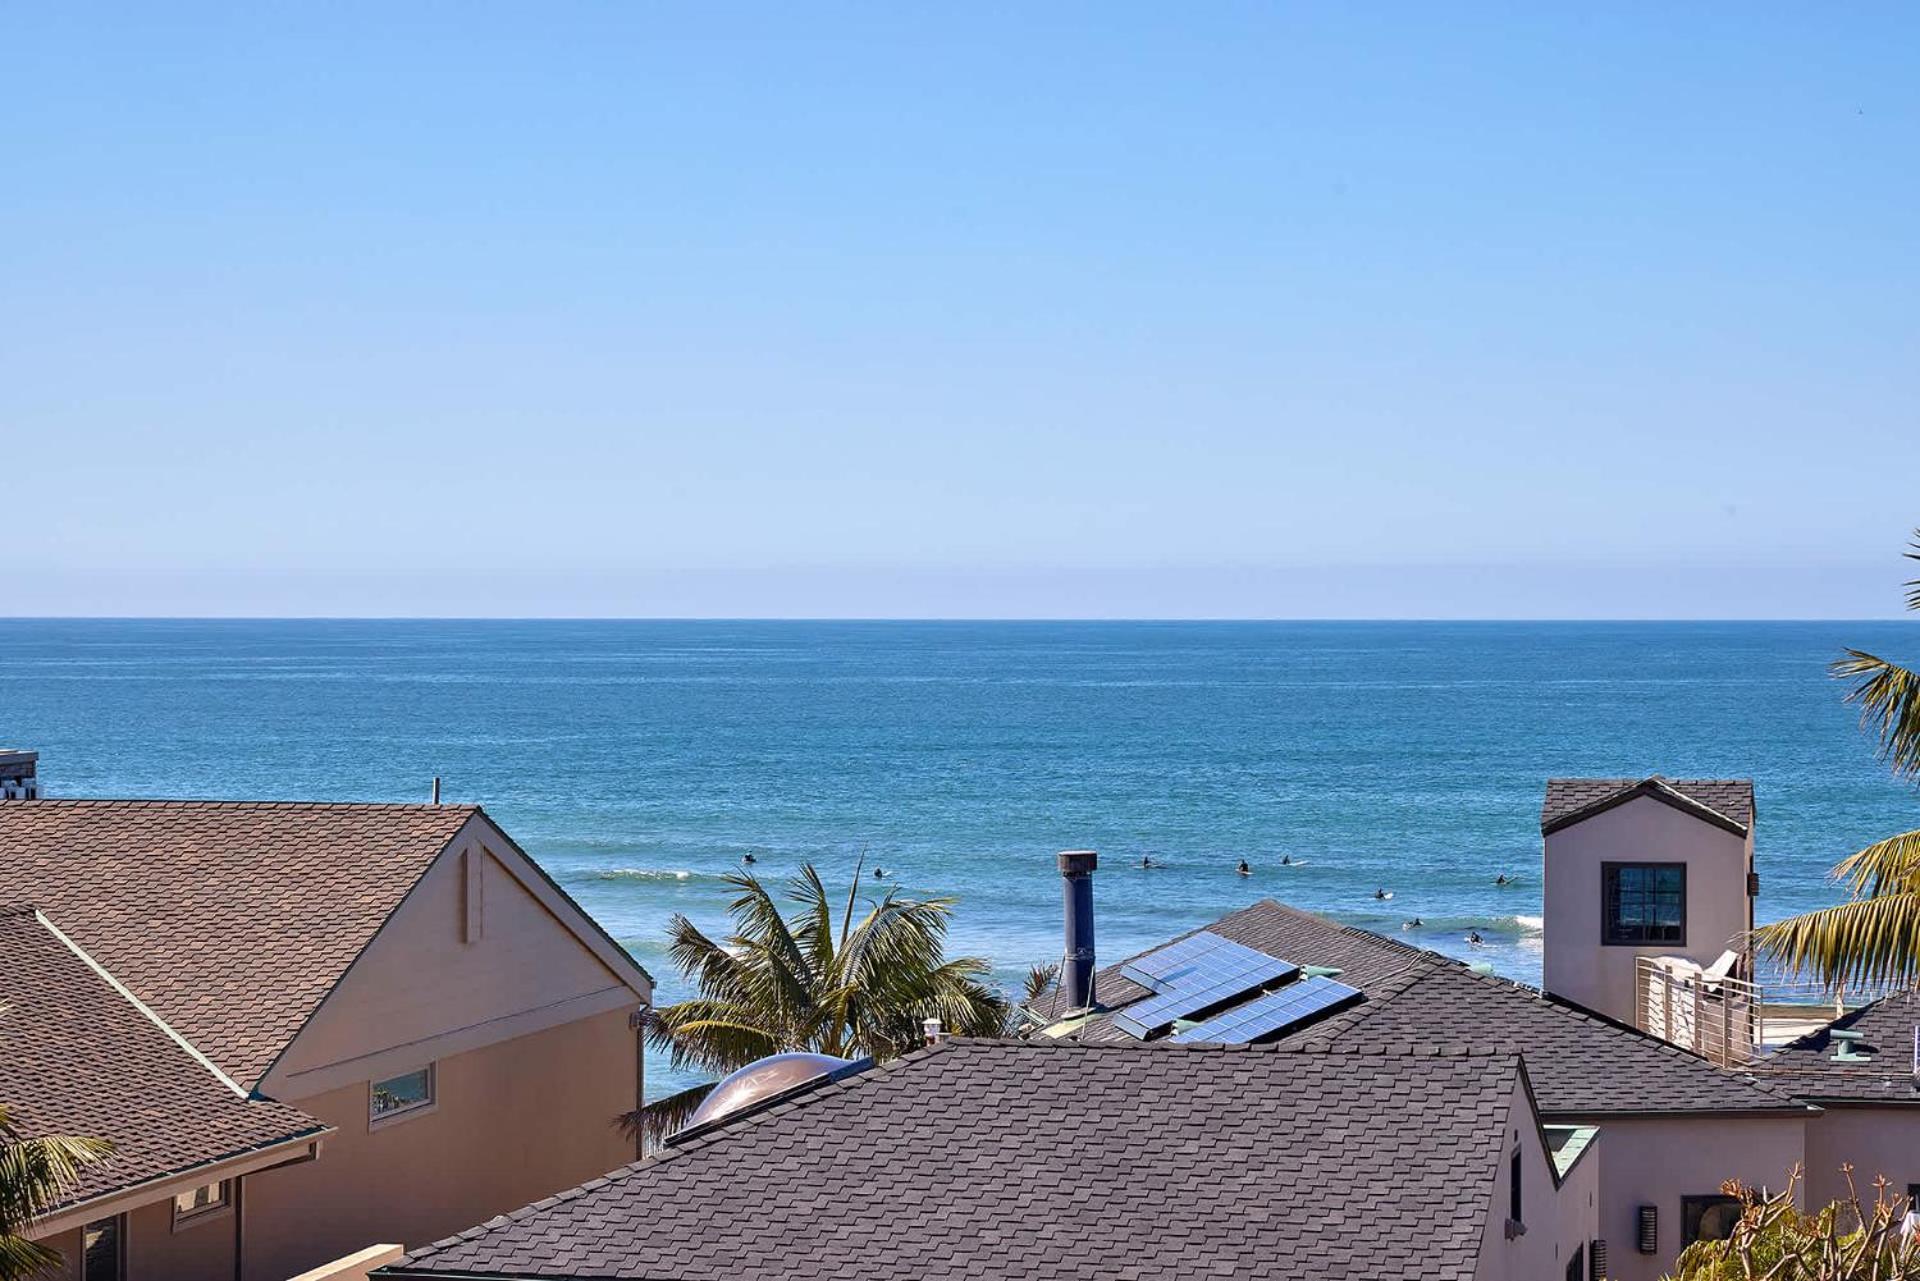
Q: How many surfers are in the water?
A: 9